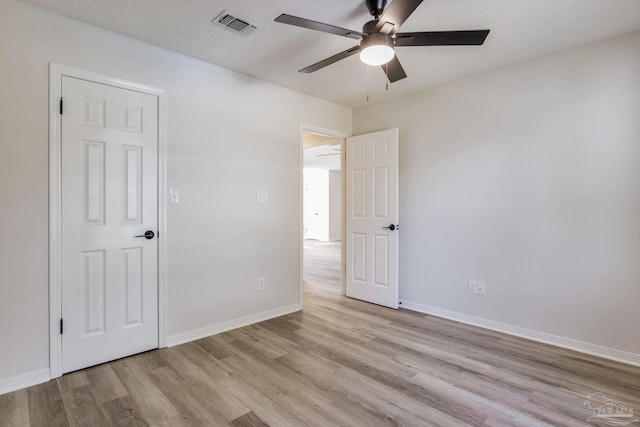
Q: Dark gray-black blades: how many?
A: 5